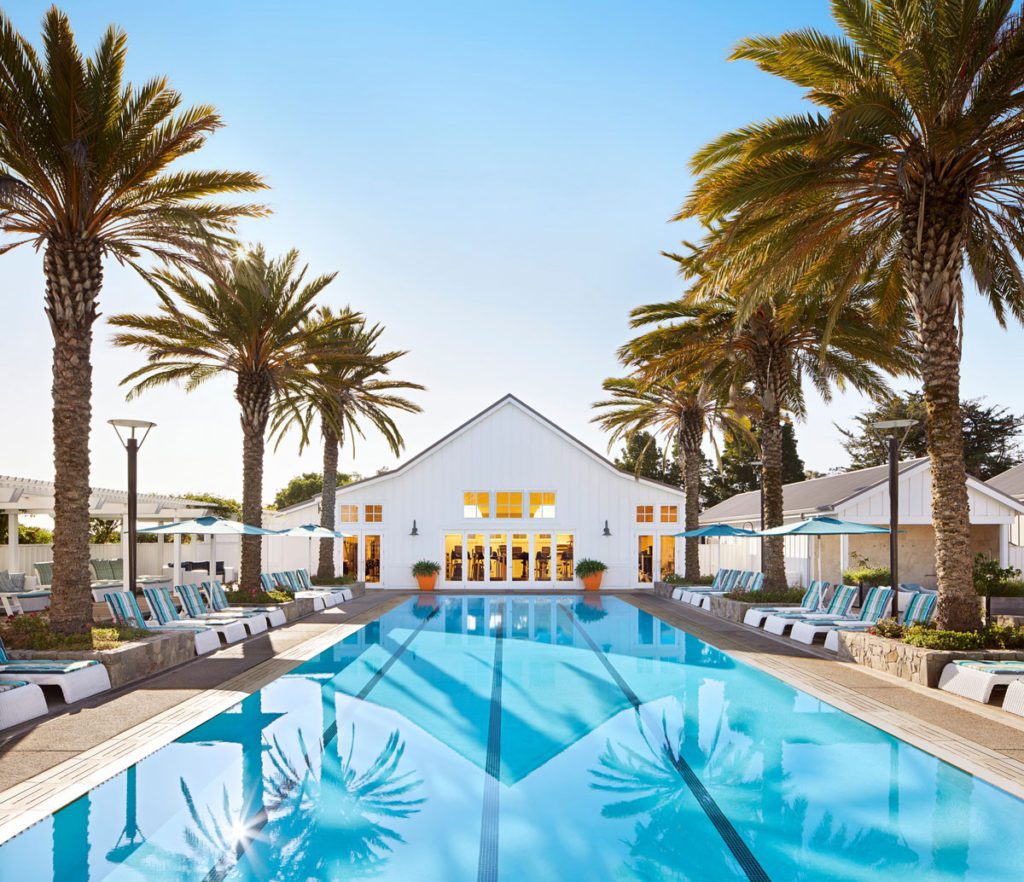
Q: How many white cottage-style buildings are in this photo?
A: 3